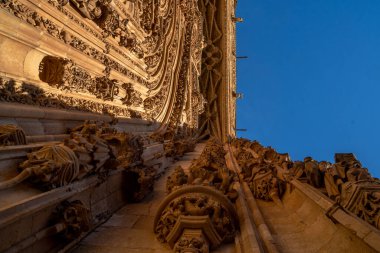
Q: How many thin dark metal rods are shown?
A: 2